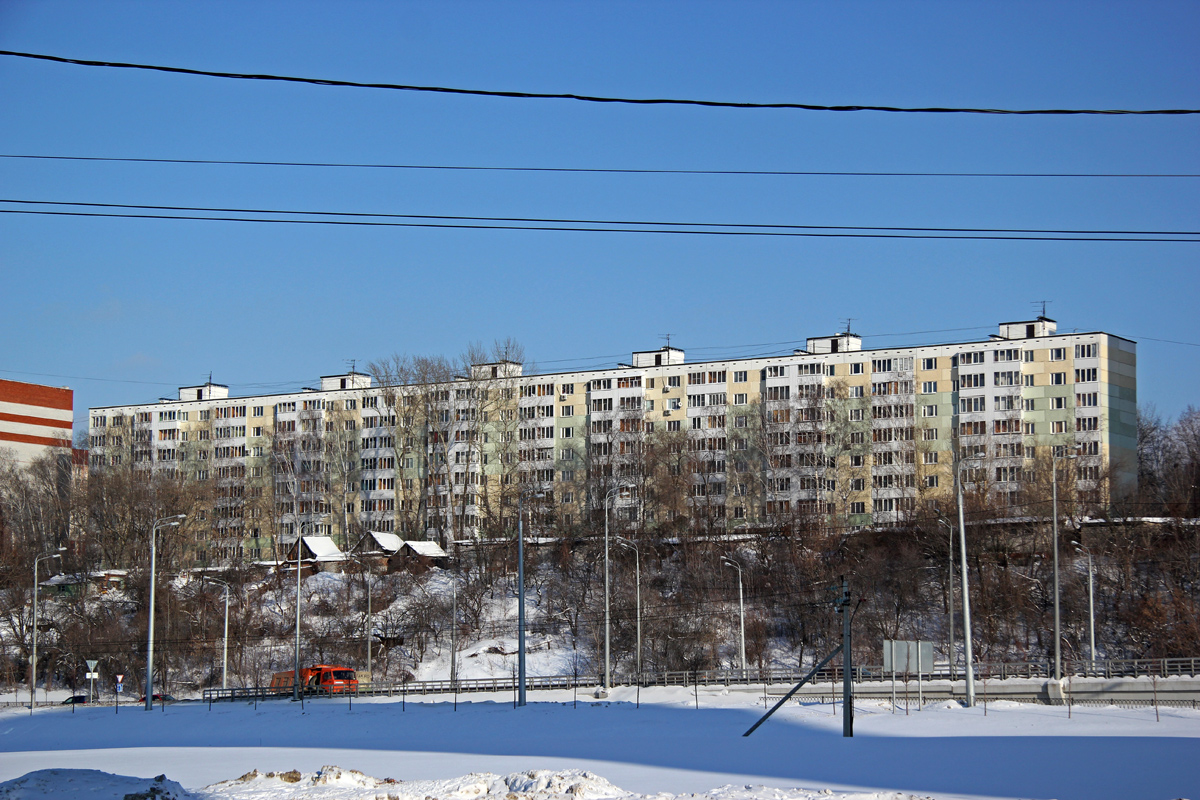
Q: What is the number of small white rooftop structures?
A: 6